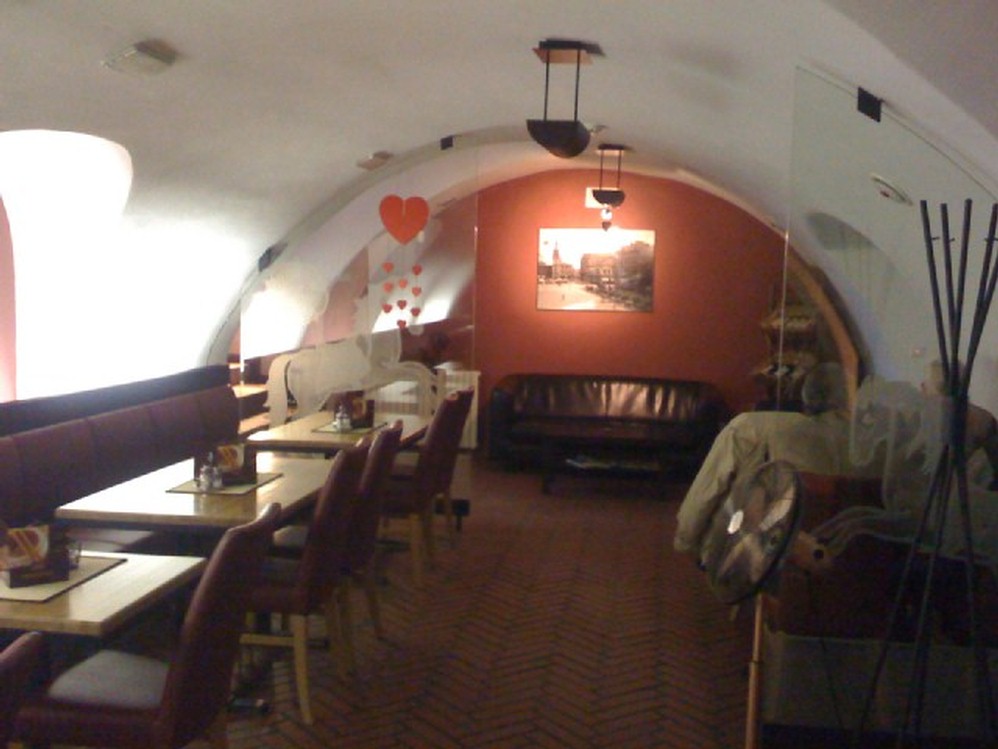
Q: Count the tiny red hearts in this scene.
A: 9